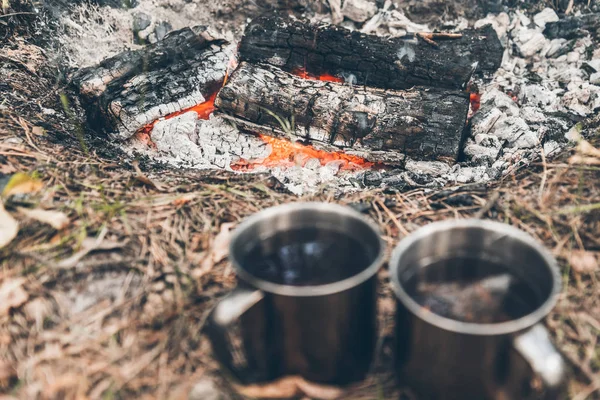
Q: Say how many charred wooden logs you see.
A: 3